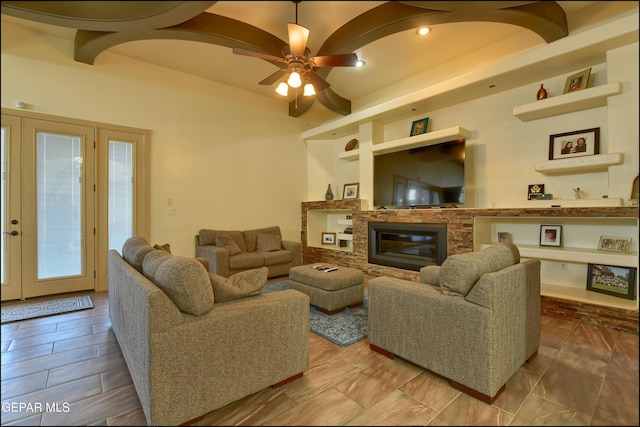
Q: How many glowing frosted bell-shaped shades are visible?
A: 3